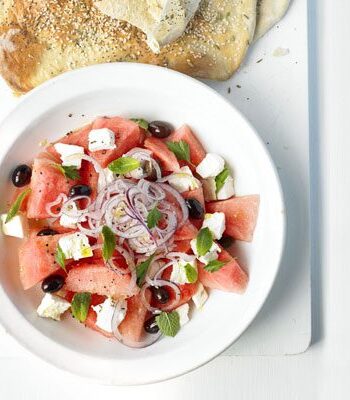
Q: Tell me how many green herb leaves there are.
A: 15